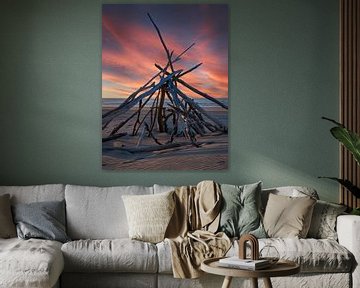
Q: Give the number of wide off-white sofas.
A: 1